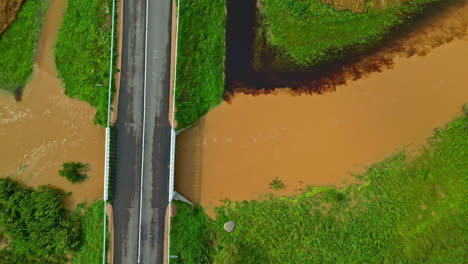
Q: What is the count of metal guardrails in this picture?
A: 2